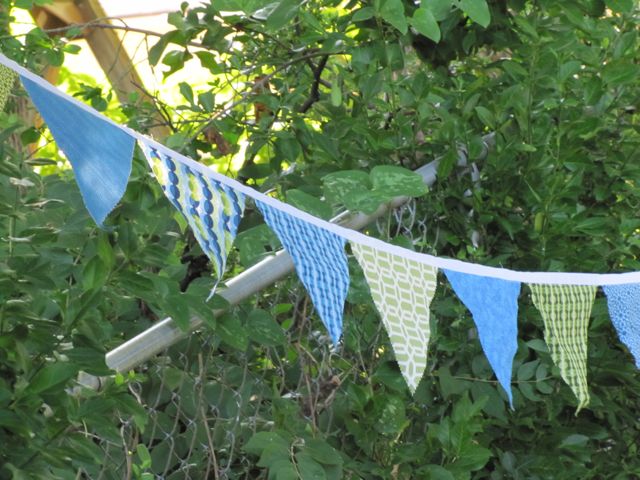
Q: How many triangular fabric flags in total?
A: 8